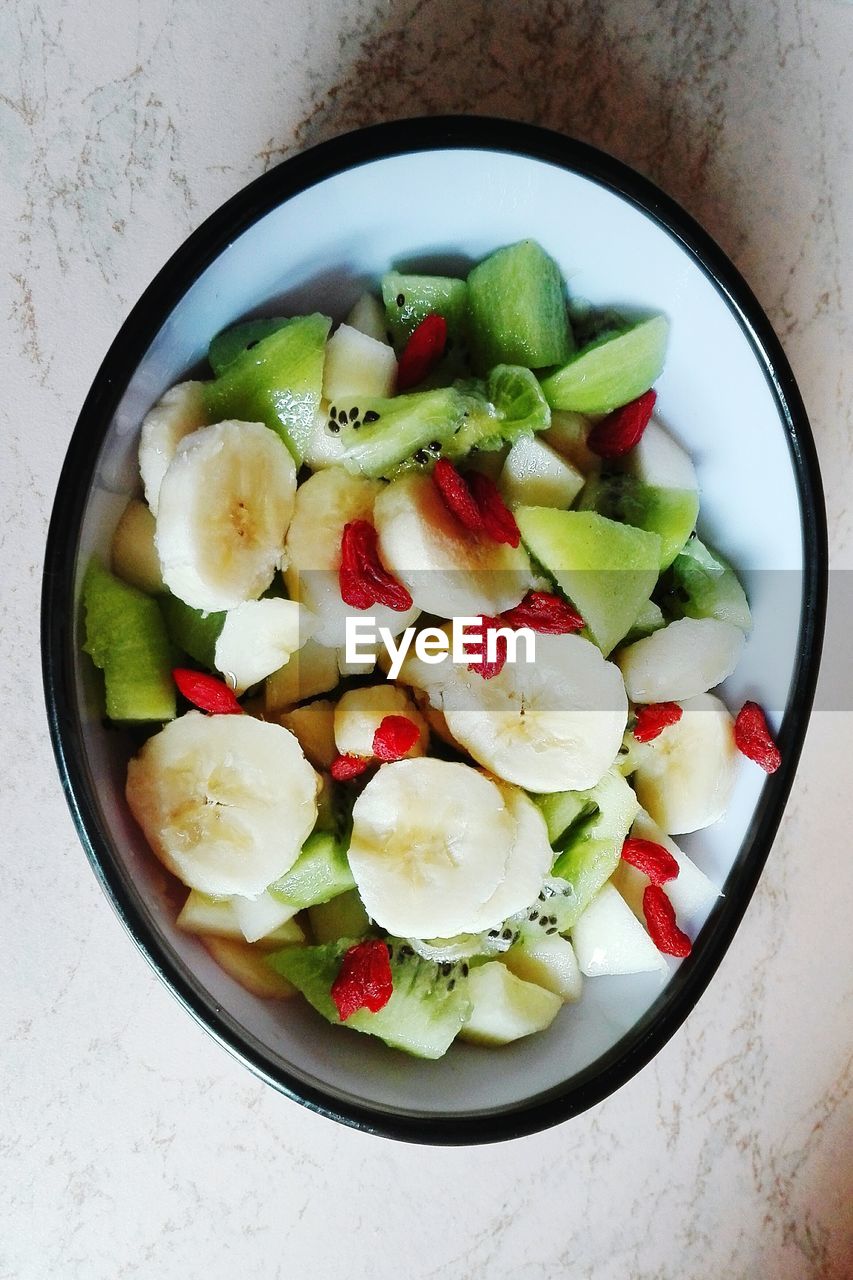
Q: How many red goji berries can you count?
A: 15